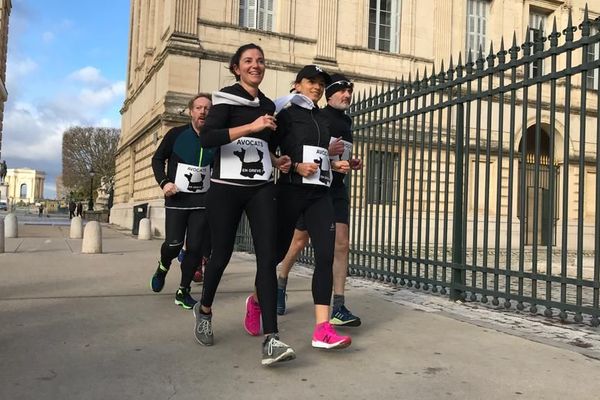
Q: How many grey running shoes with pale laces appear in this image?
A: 2